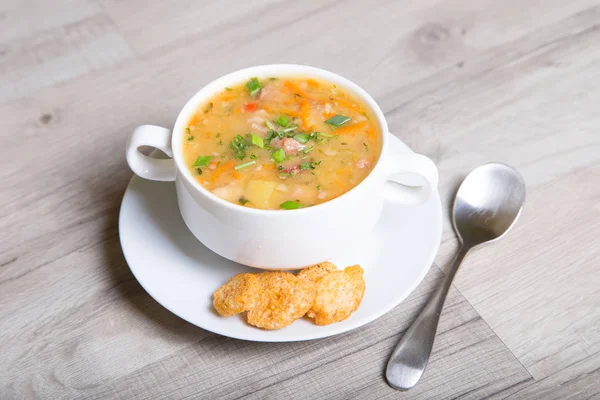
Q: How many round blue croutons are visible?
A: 0